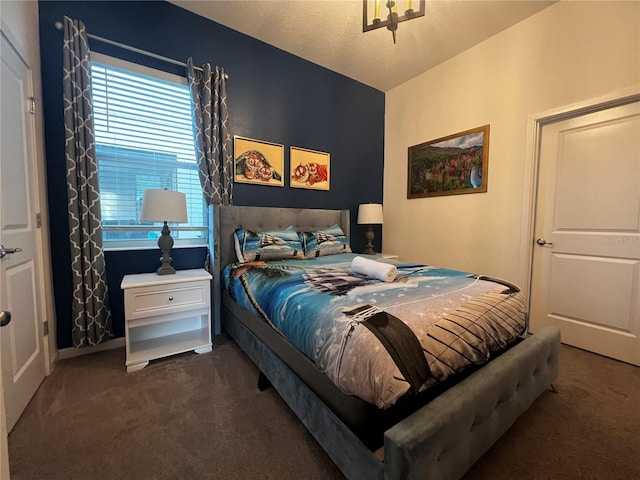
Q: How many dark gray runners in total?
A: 0